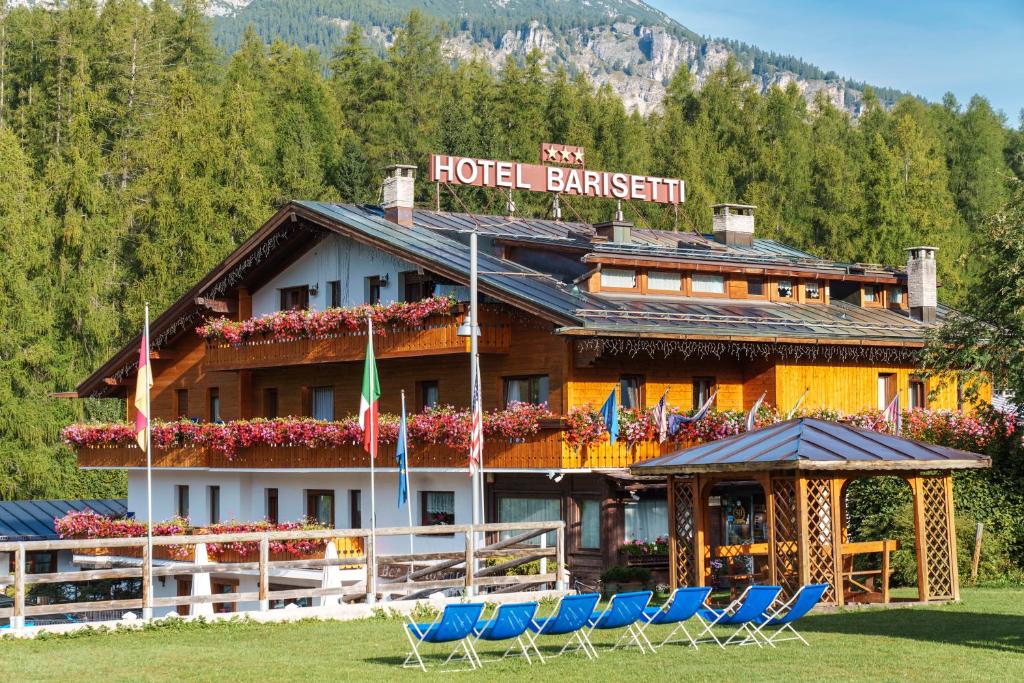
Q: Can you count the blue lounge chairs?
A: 7